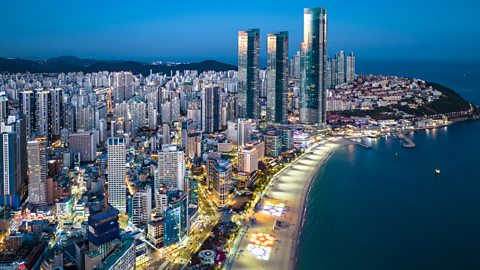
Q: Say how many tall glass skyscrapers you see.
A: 3